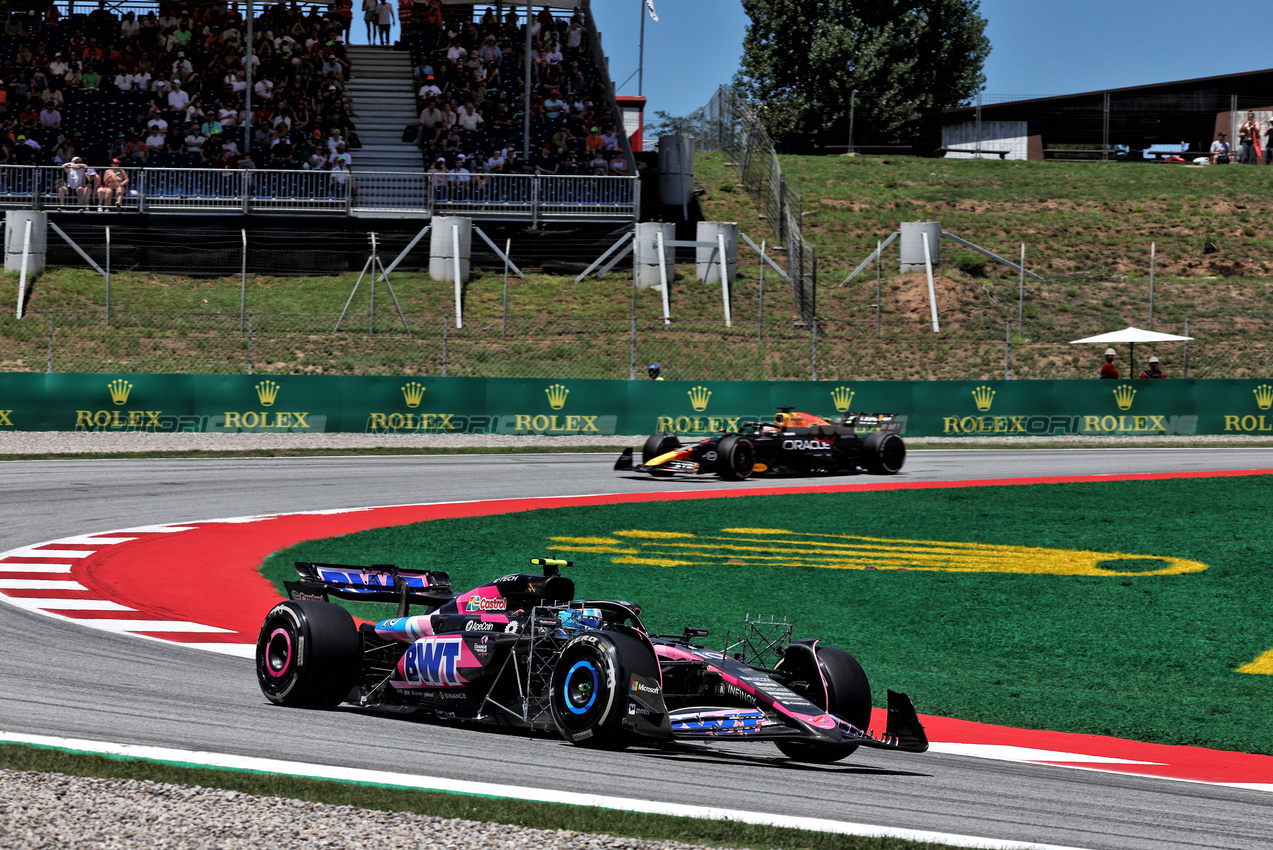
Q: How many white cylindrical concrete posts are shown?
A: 6